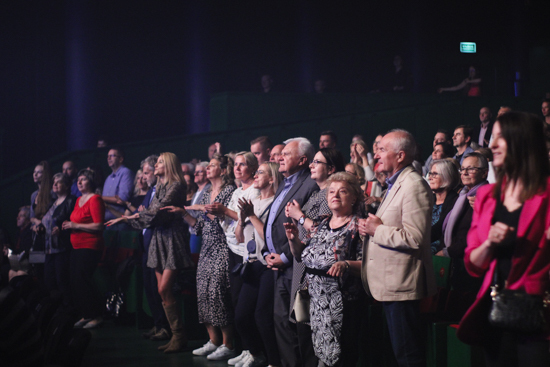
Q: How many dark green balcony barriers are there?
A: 2